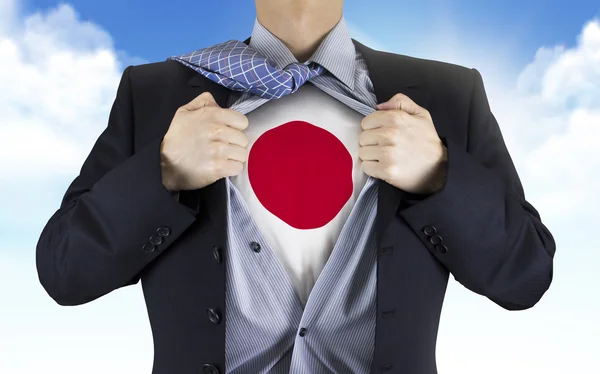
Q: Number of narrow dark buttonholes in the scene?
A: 3